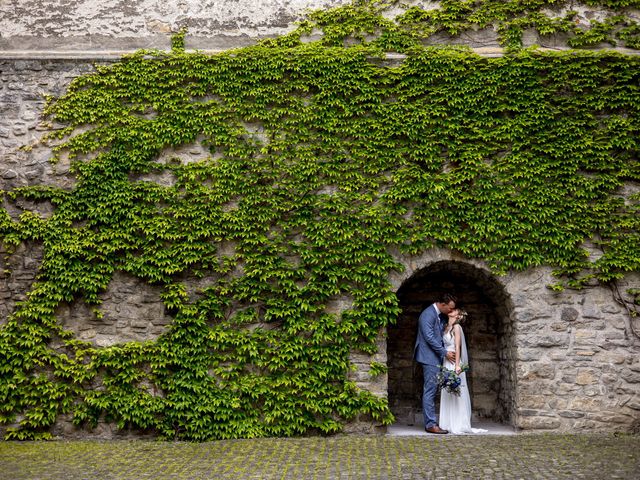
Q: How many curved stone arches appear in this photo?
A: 1